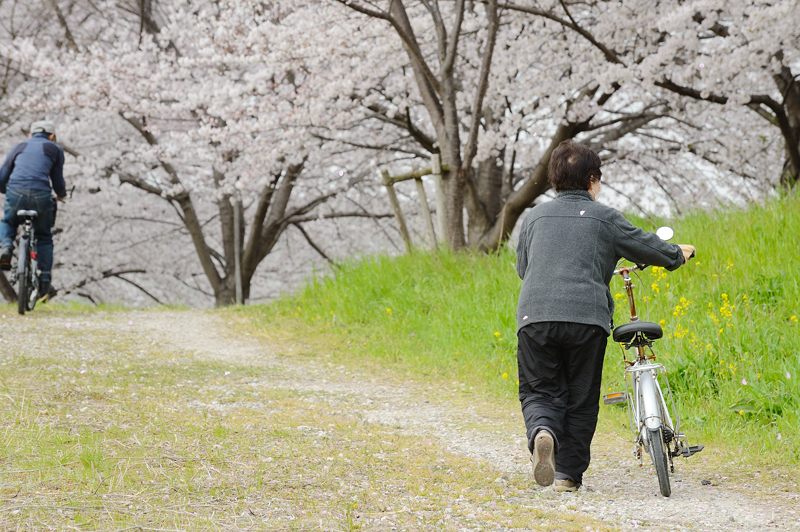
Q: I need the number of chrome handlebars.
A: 1